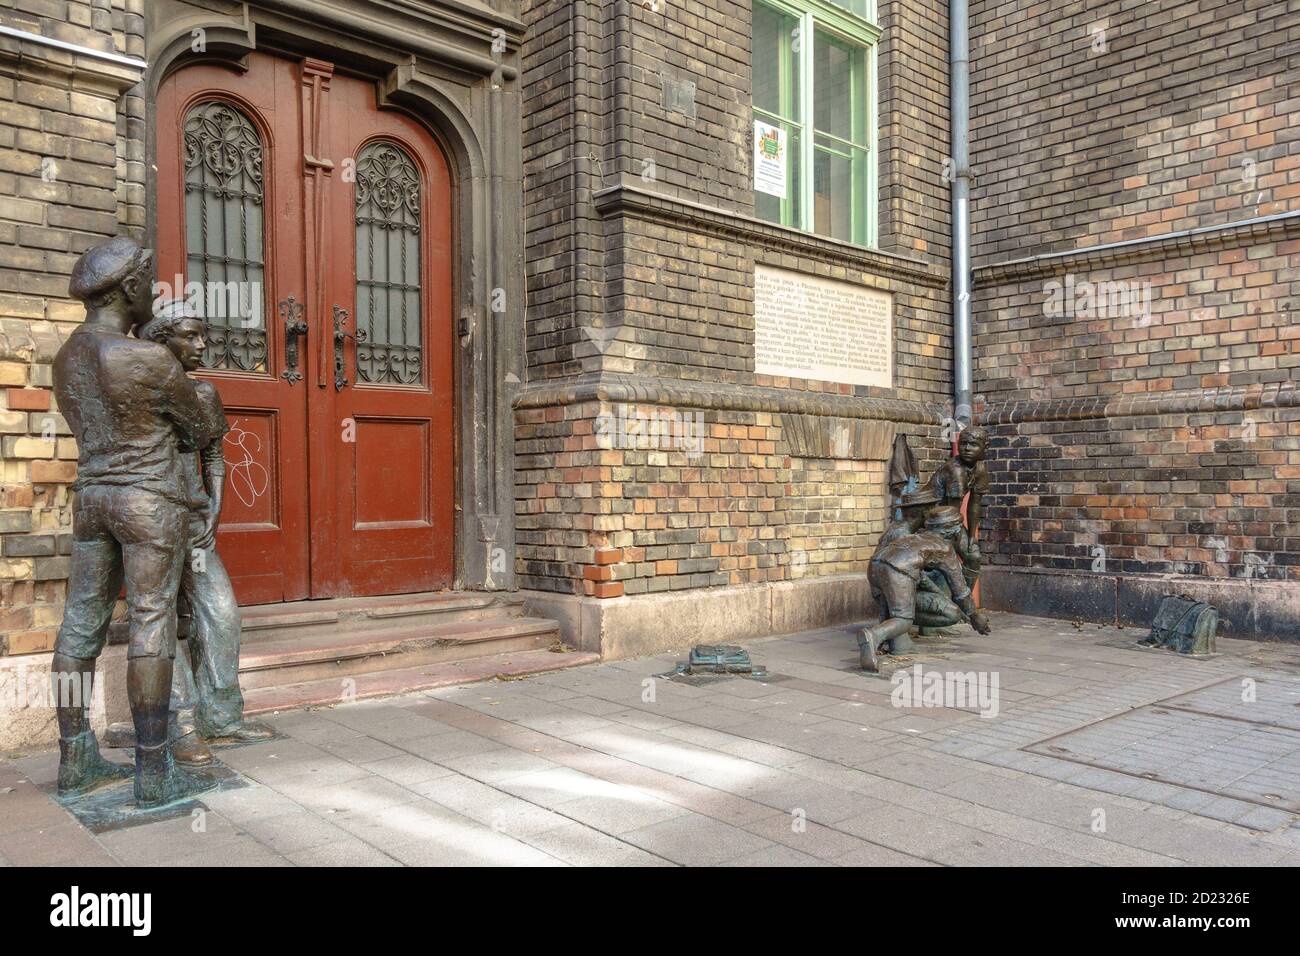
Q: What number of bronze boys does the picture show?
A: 5